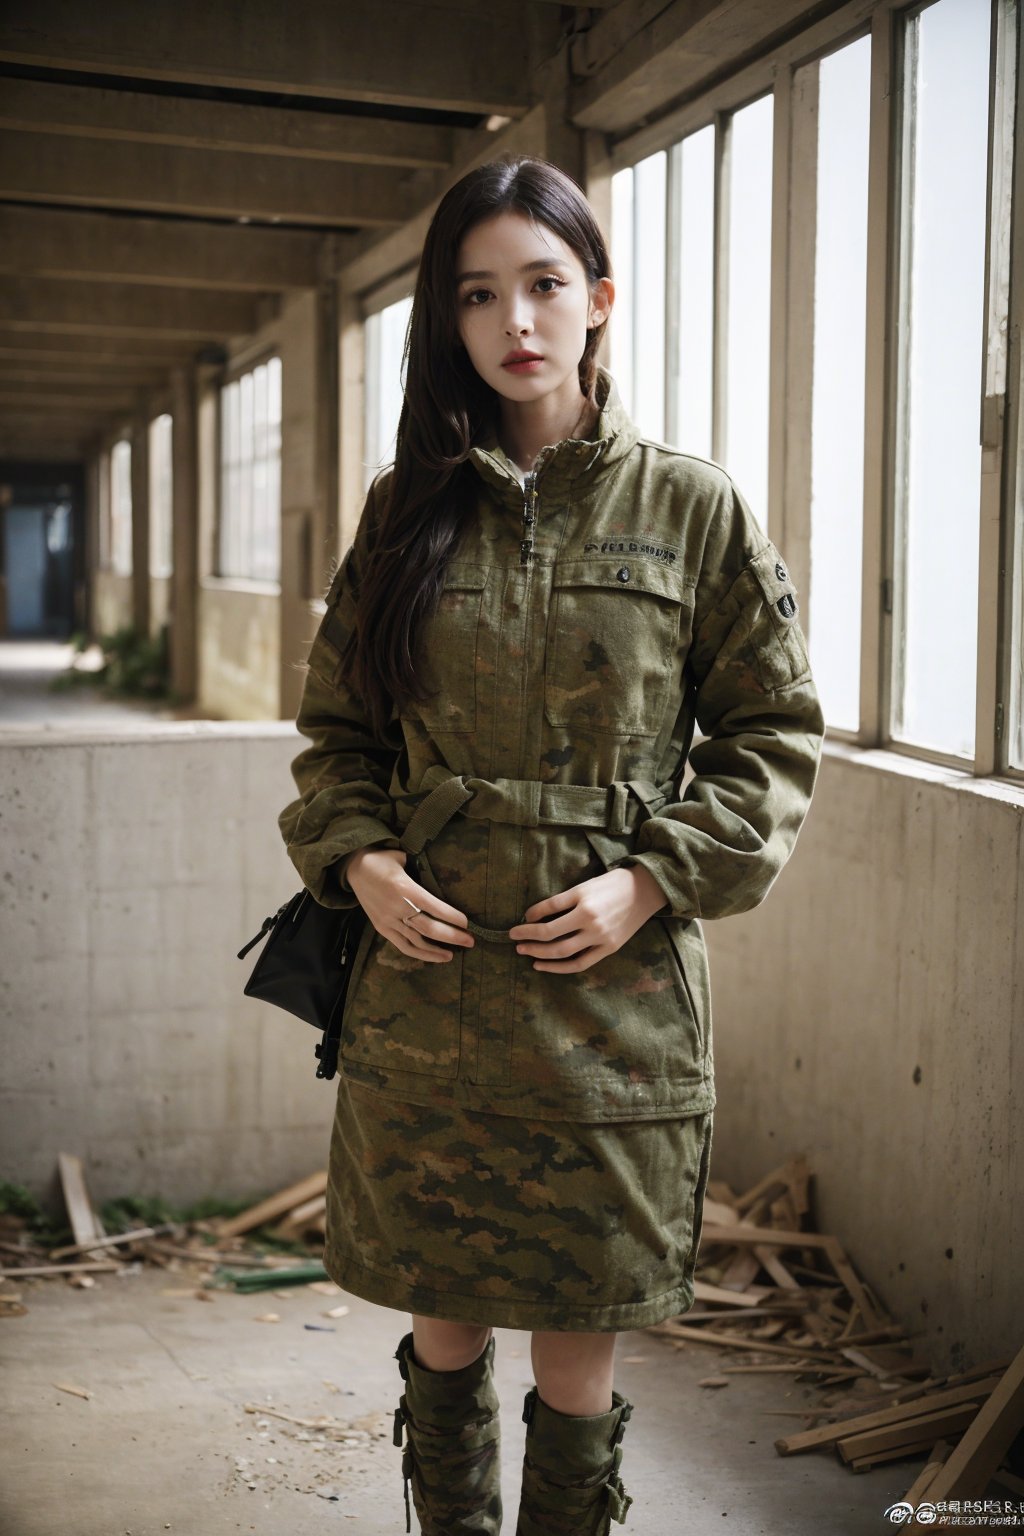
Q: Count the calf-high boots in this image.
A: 2